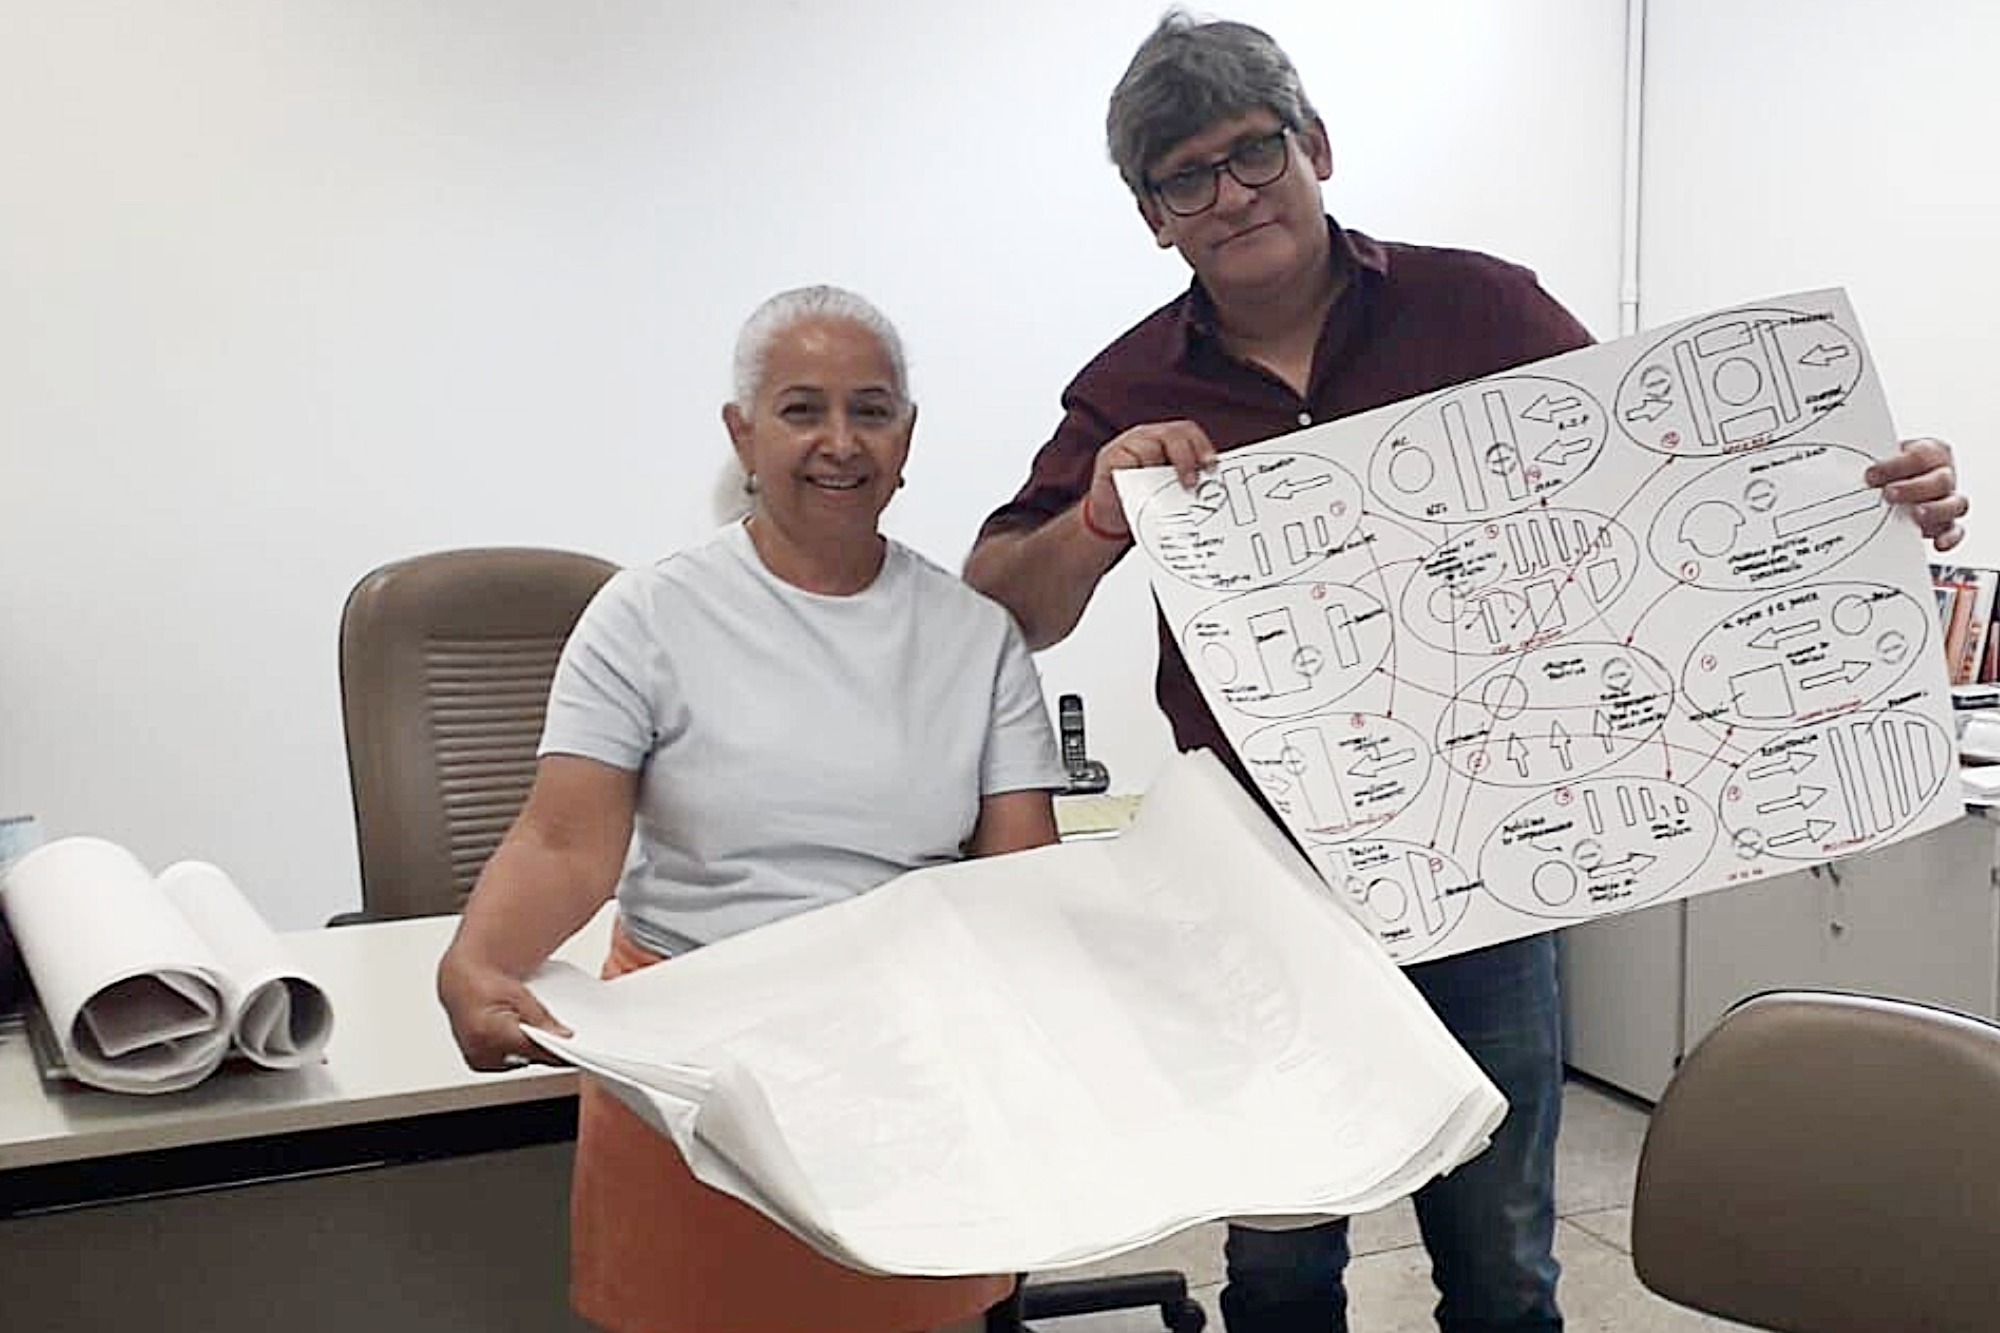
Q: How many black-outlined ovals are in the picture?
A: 12